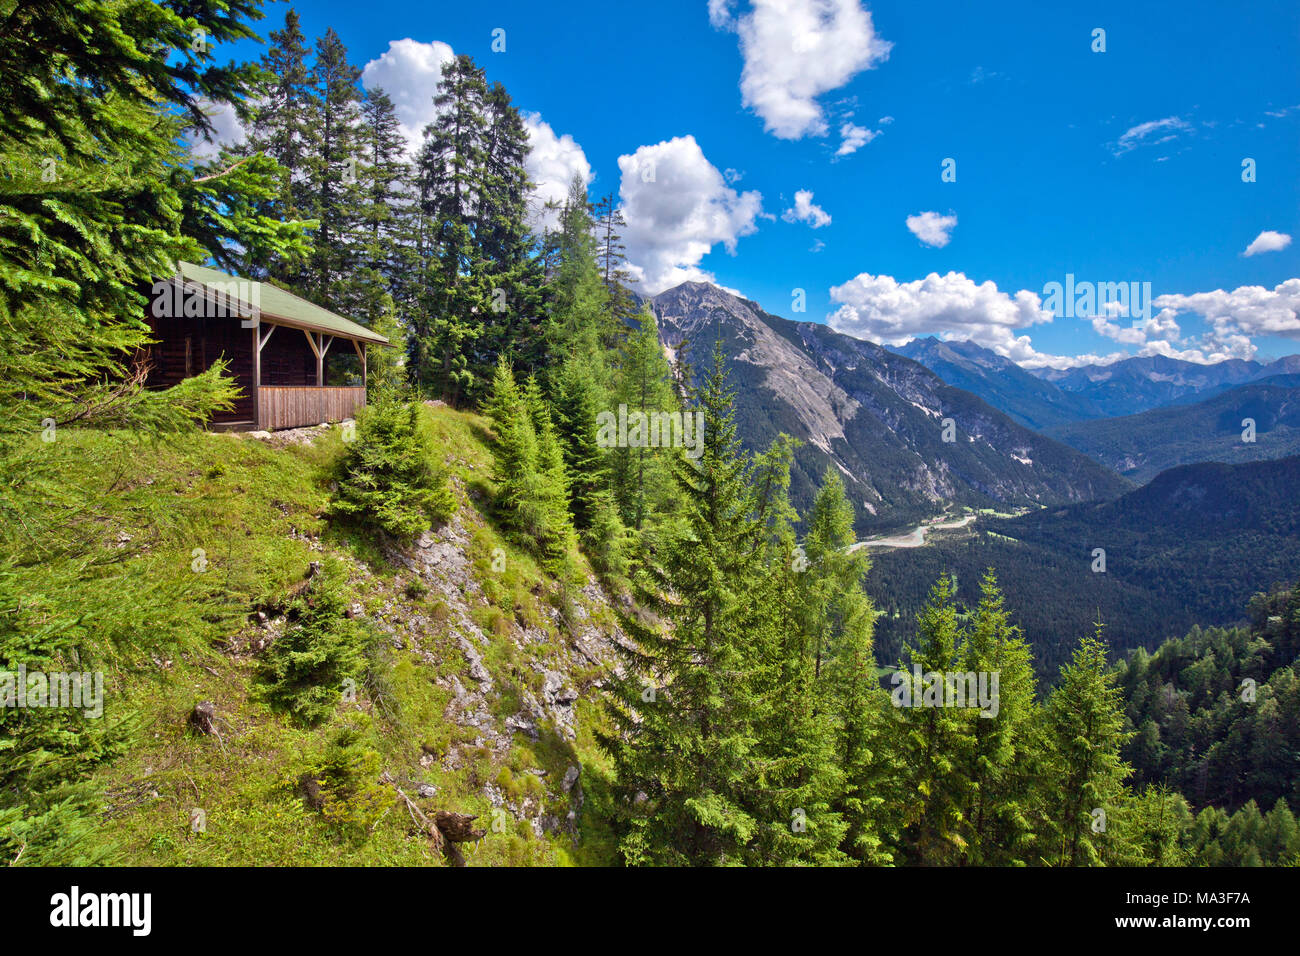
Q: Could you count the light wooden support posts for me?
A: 3